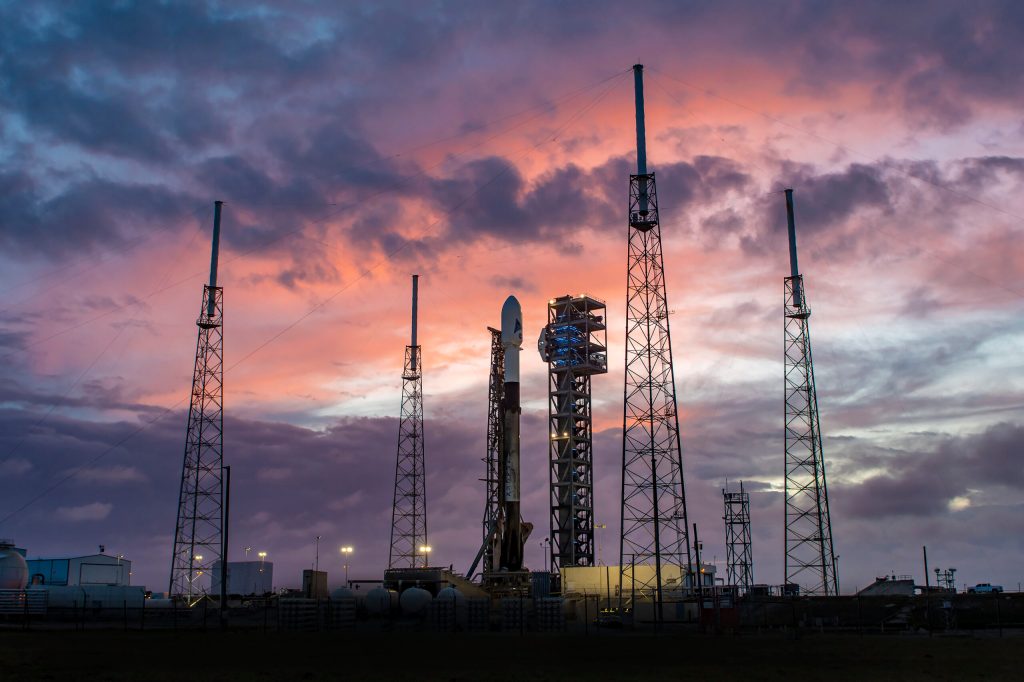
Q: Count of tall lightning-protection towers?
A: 4